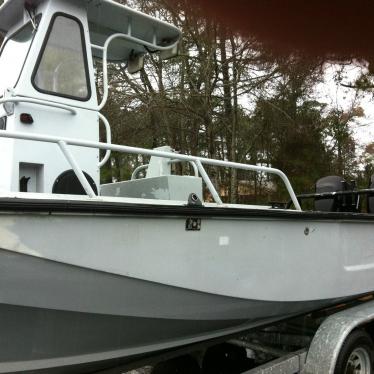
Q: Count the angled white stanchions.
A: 3